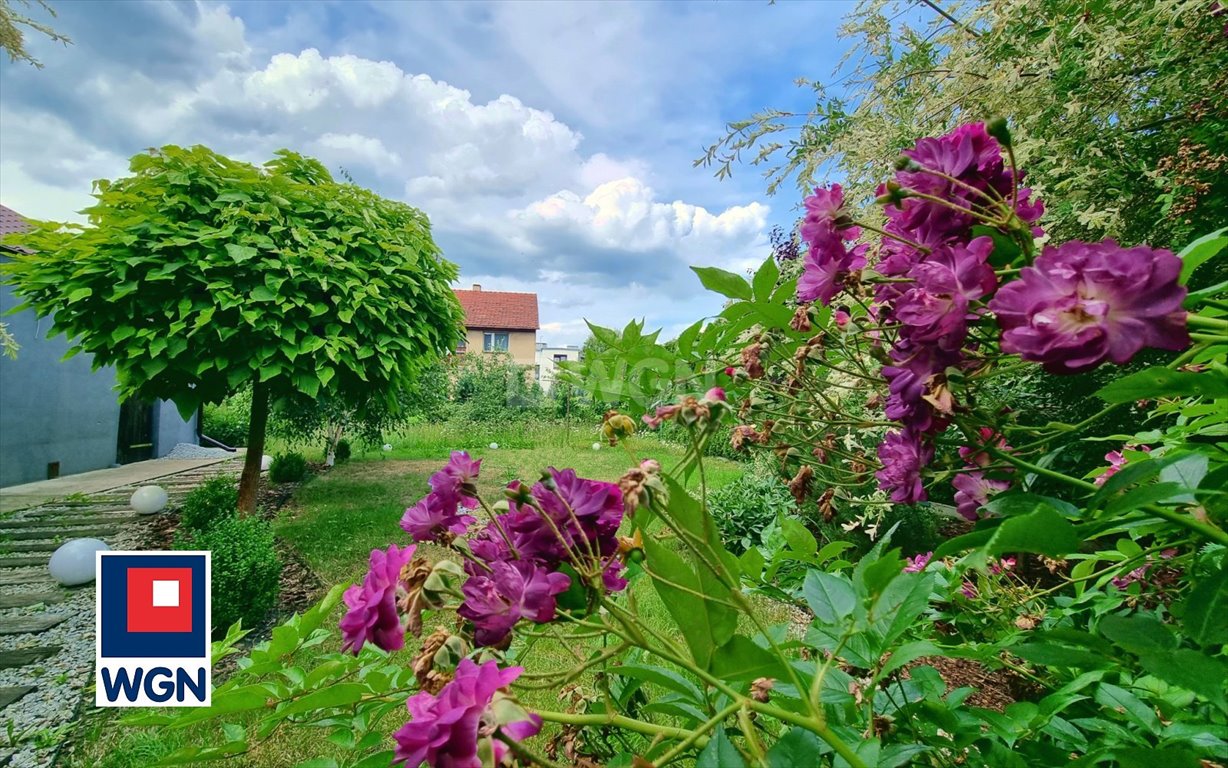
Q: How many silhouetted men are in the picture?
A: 0